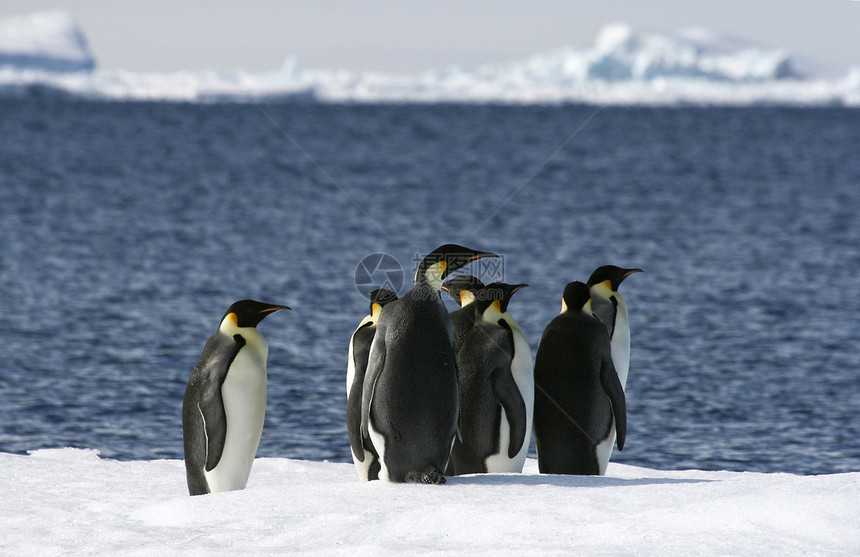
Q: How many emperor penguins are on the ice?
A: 7